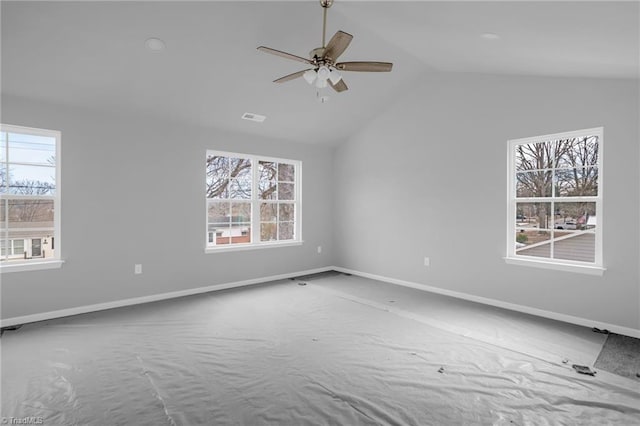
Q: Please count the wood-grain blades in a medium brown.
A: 5